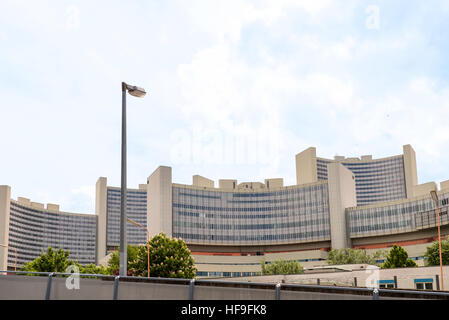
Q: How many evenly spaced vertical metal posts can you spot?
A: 5